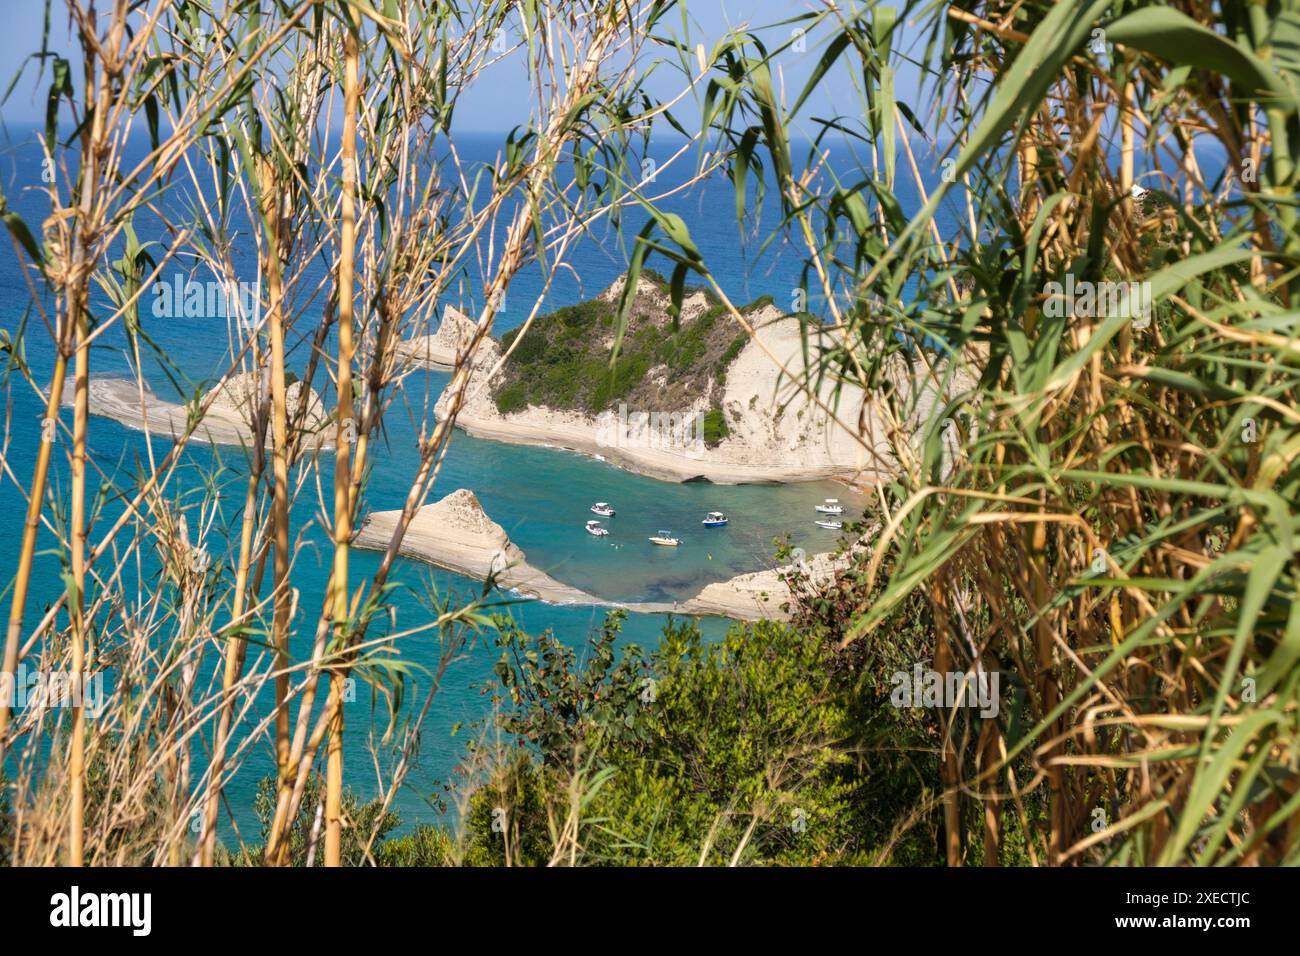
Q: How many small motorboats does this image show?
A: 6